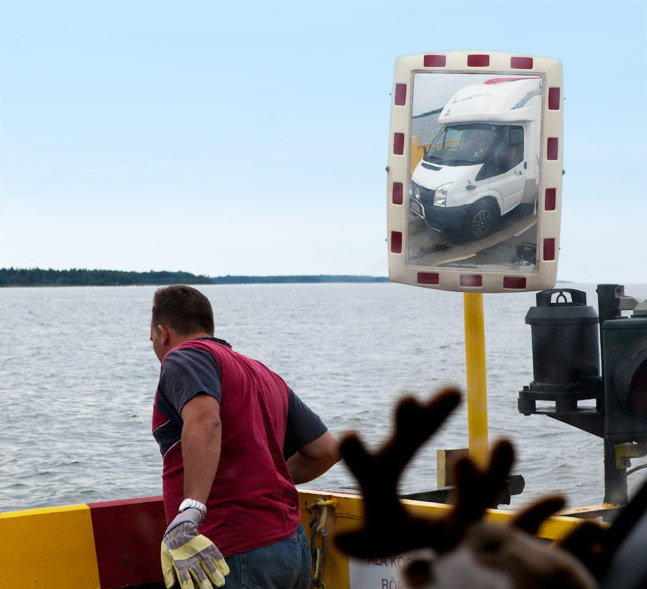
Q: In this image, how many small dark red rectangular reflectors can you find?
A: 14